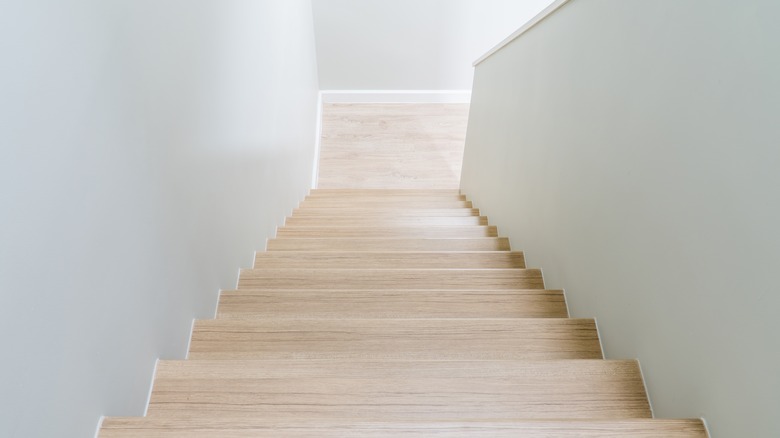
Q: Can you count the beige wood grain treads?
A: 13